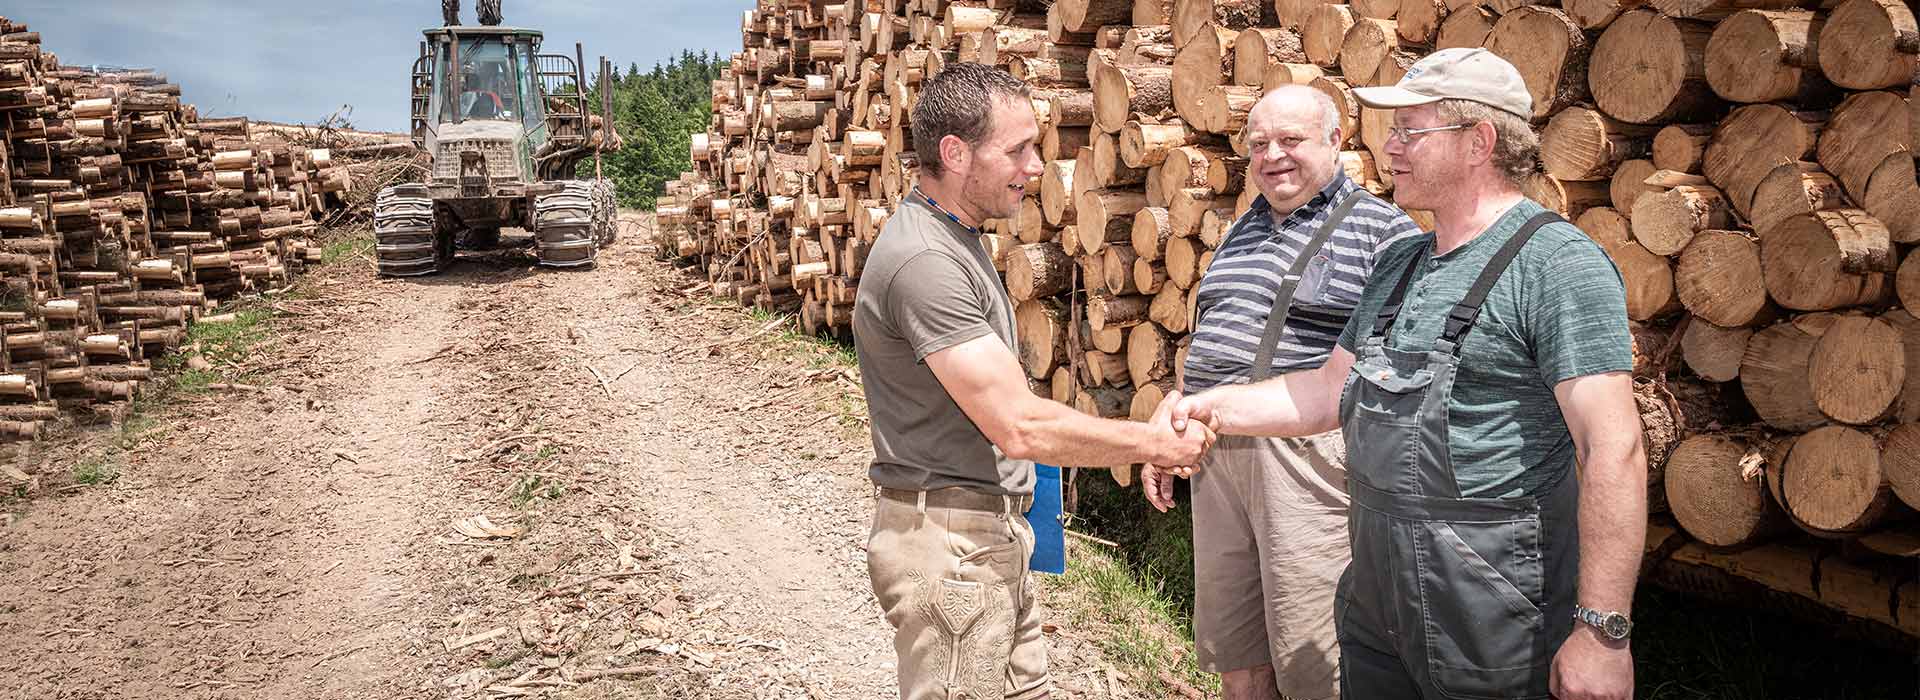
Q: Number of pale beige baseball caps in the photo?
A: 1